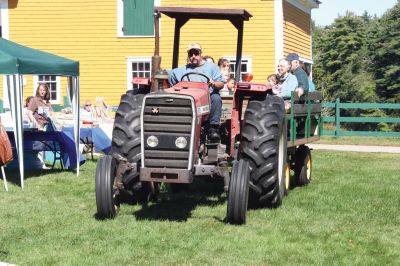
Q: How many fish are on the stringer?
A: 0